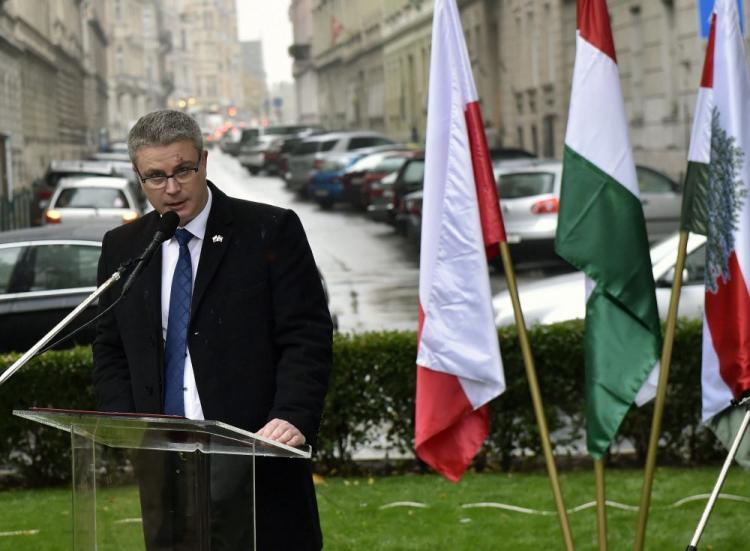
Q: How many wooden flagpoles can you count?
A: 3